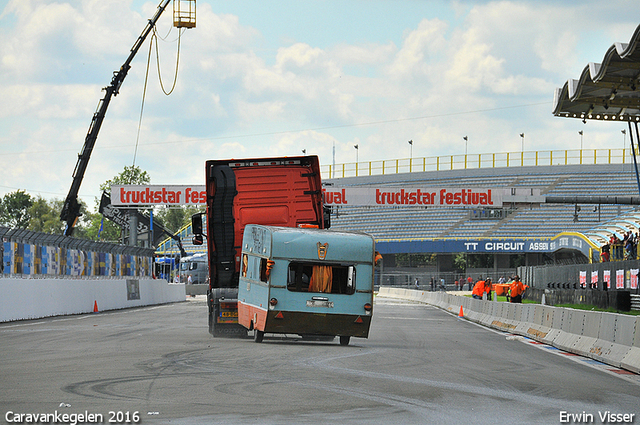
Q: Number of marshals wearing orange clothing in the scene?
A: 3